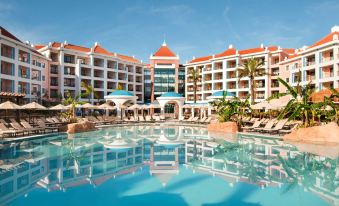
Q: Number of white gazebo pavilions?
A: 3